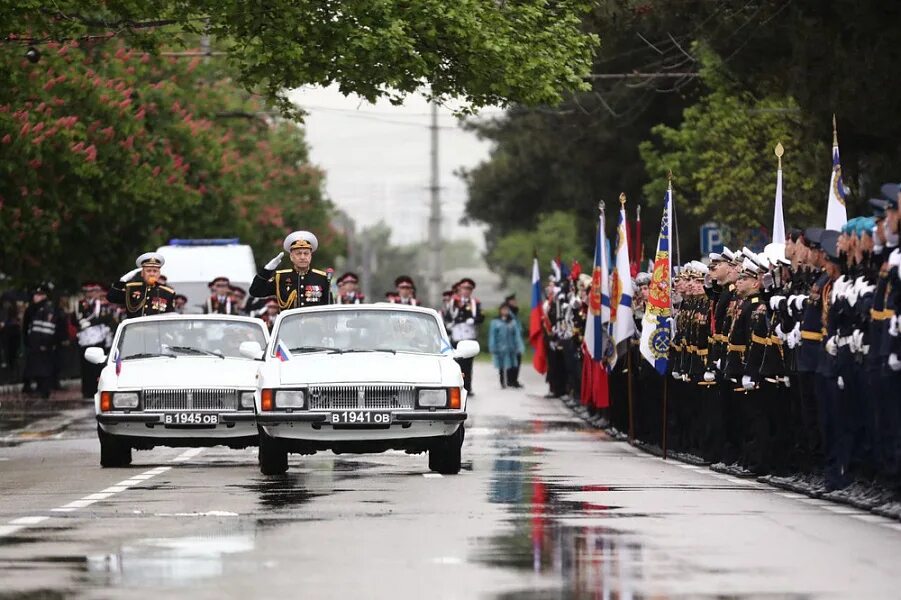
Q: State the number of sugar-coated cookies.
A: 0